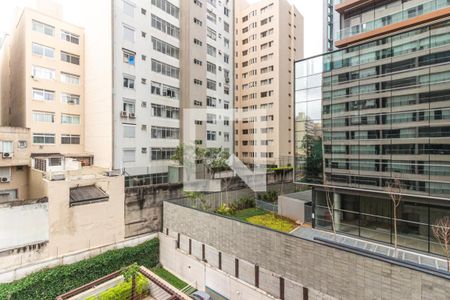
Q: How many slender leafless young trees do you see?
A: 3